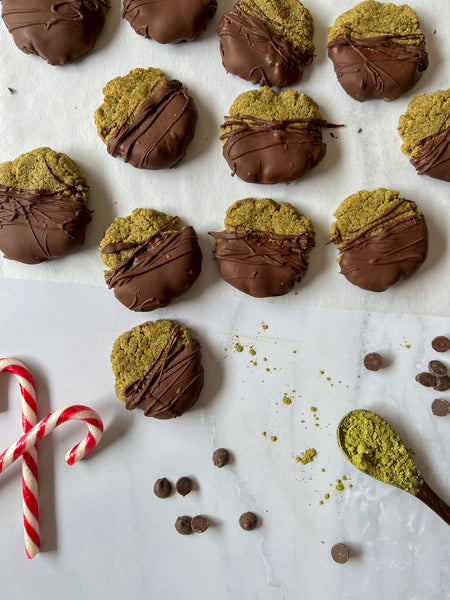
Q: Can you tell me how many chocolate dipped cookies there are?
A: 12